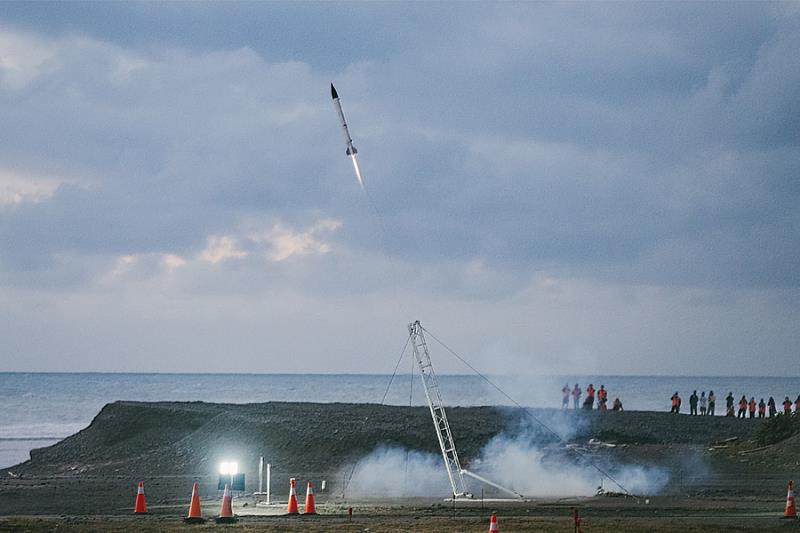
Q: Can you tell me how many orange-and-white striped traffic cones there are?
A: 7